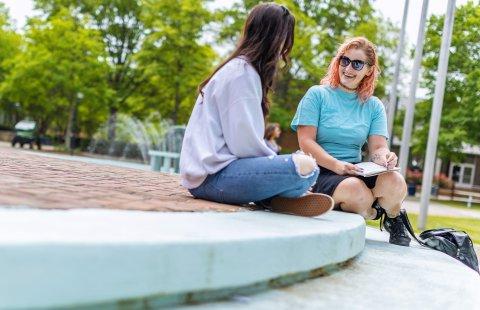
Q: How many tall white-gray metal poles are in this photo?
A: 3